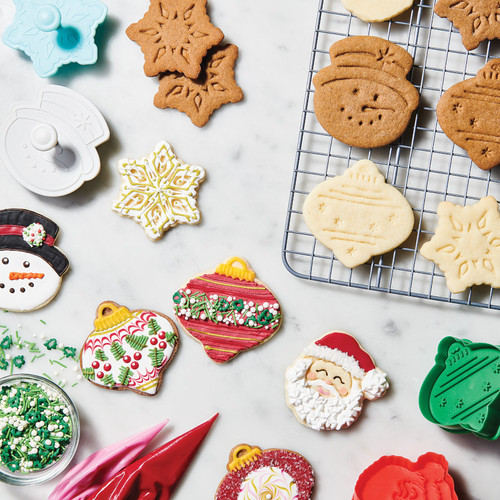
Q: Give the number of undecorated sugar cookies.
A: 3